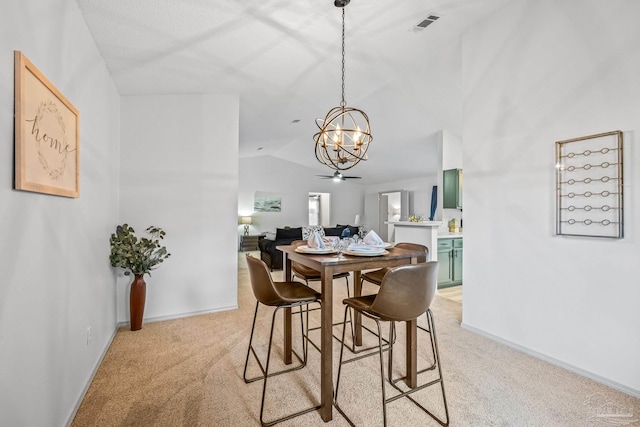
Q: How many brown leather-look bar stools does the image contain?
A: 4